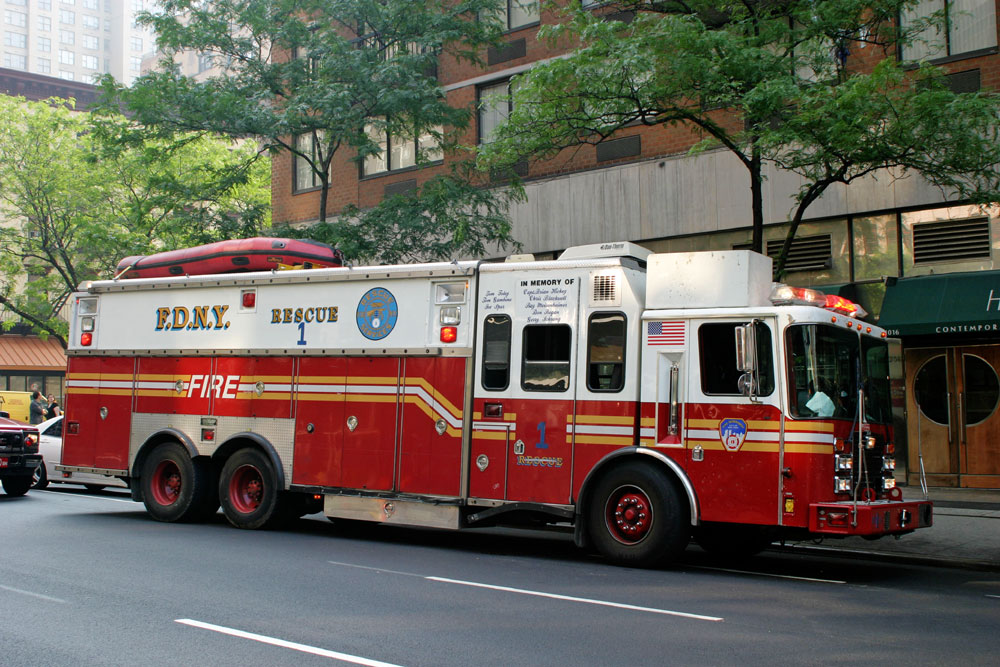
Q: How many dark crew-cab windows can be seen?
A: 3